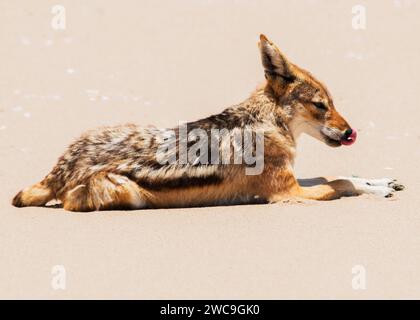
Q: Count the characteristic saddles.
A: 1